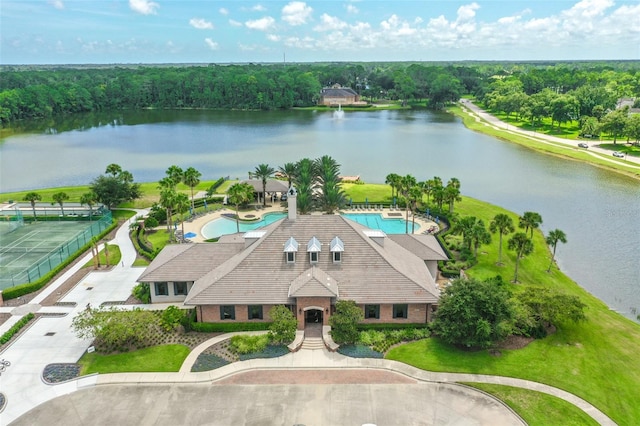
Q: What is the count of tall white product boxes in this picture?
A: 0